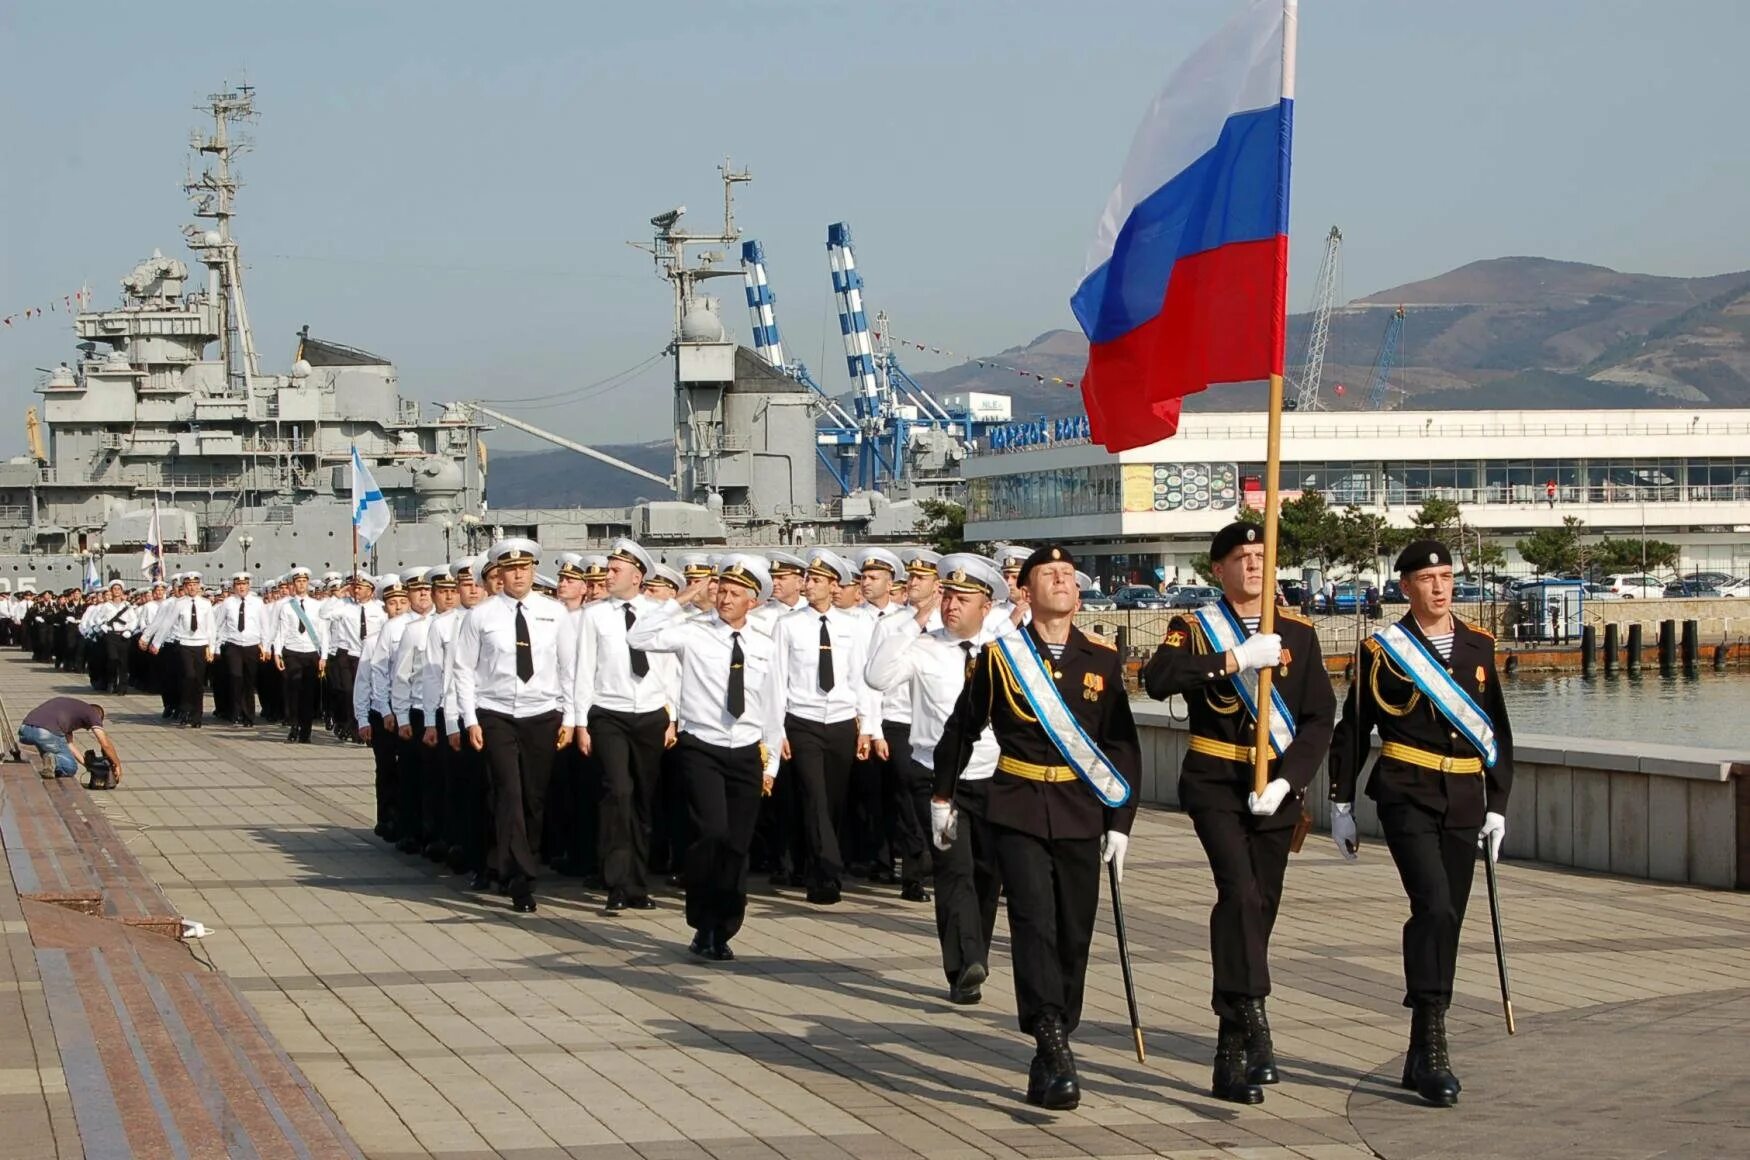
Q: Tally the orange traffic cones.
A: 0